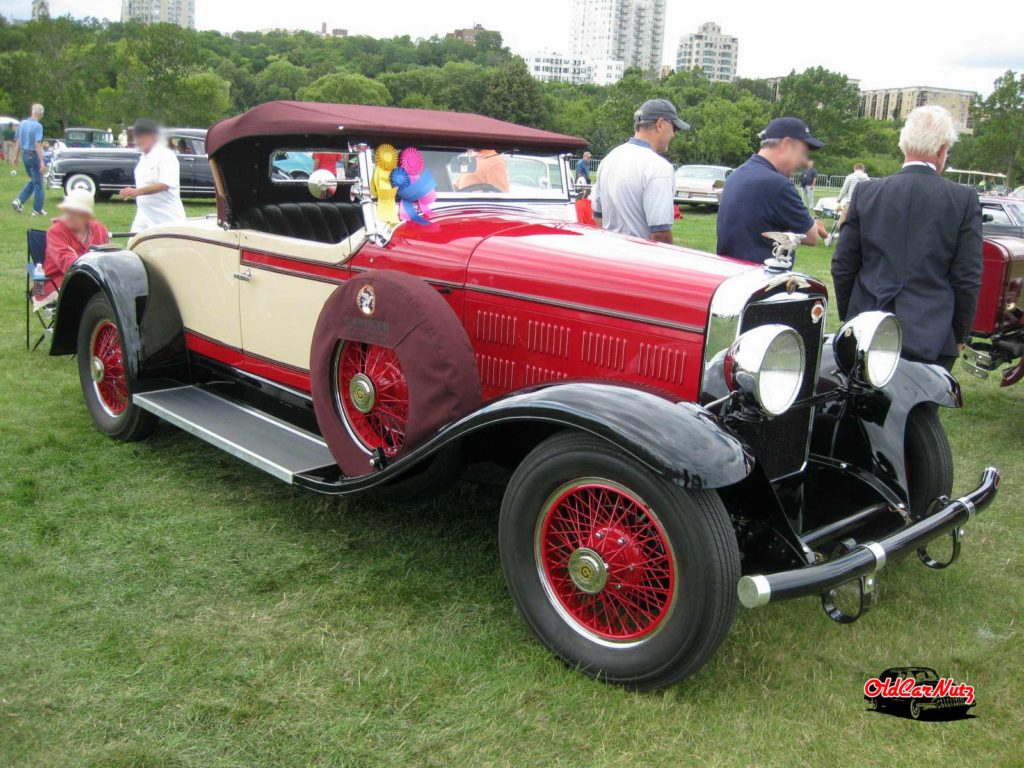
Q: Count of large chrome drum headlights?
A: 2